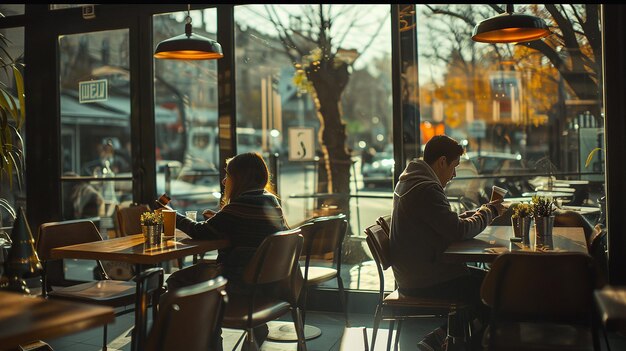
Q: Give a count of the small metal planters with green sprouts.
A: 3